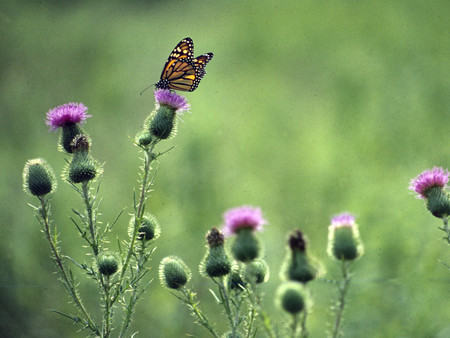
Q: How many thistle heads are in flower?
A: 5